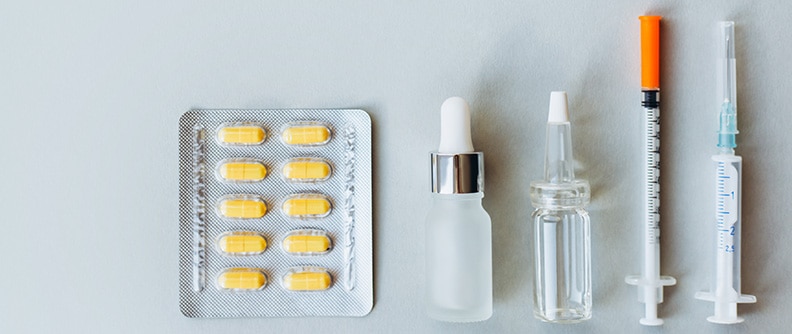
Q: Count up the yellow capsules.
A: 10